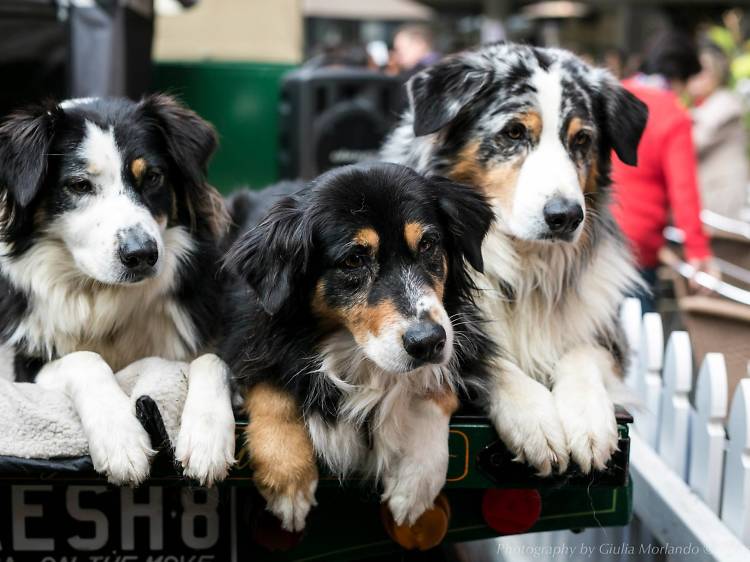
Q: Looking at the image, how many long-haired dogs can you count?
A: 3